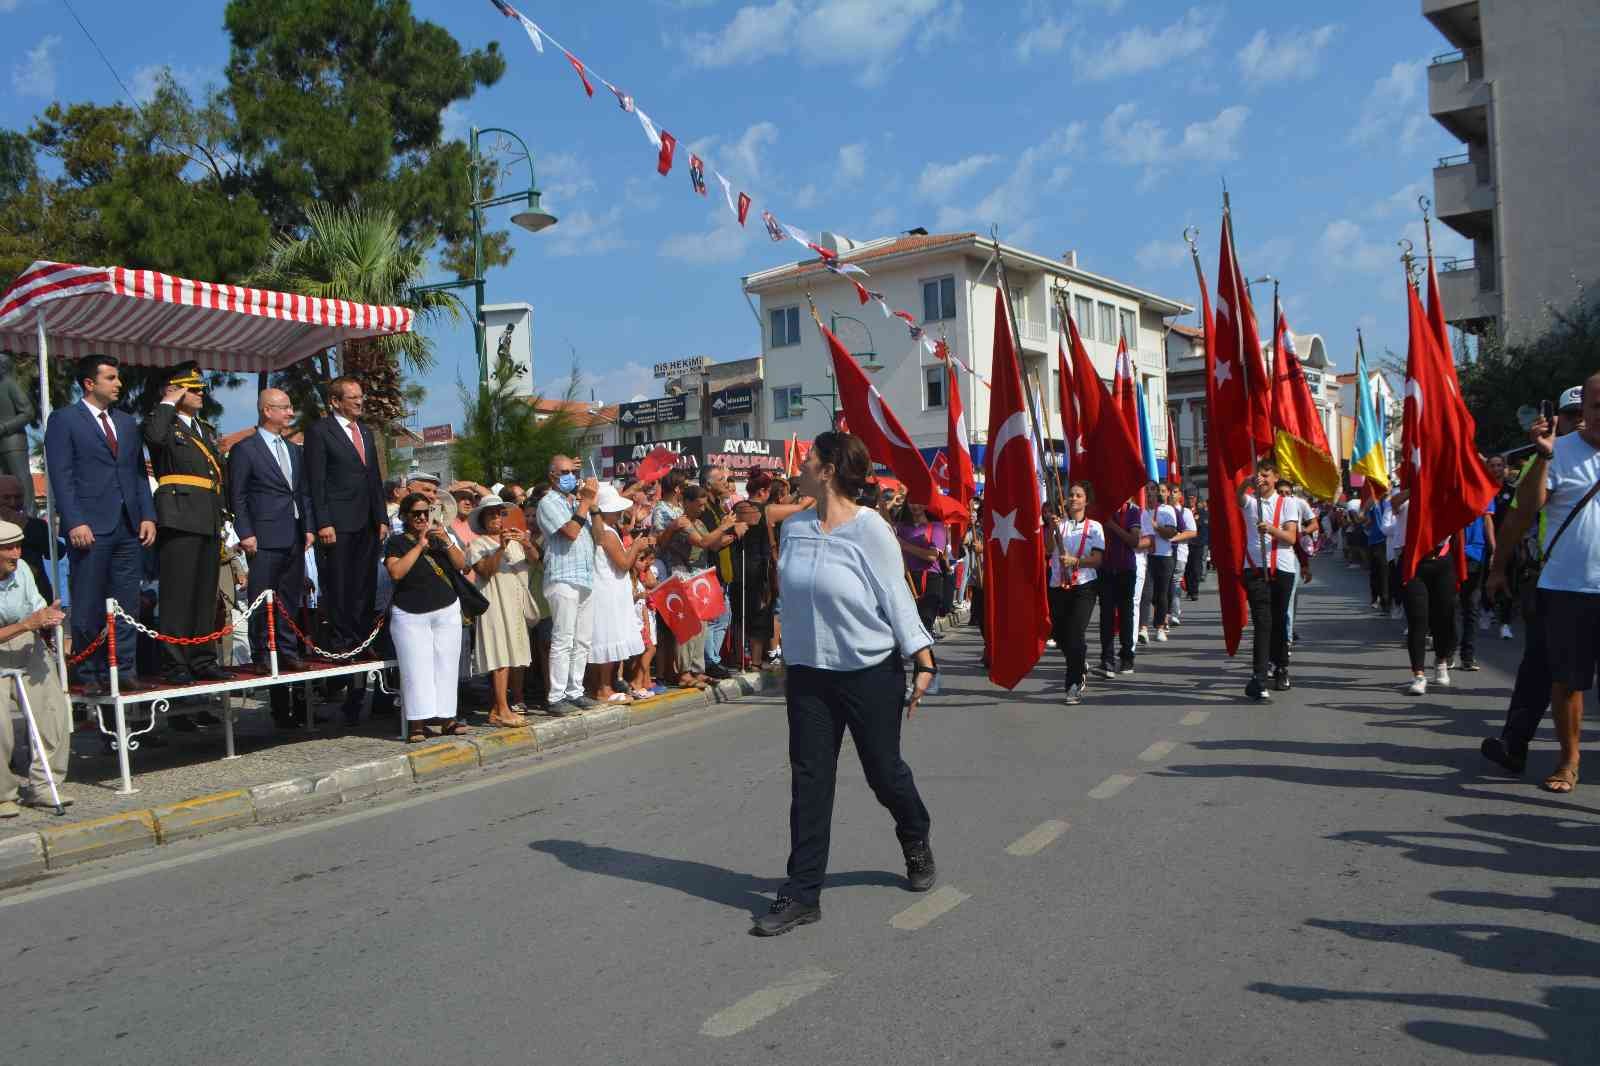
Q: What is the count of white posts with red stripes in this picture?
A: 2